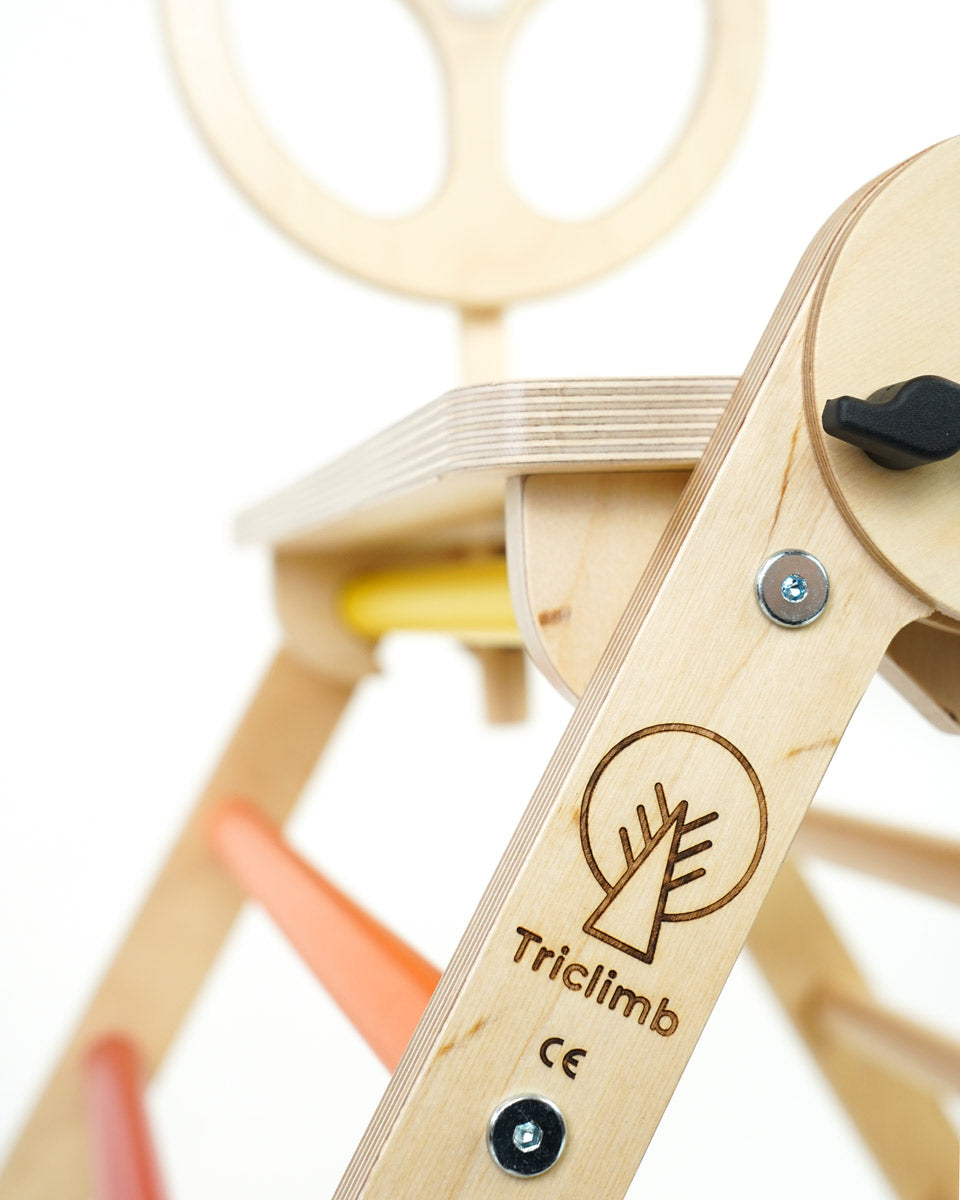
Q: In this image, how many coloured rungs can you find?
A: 3